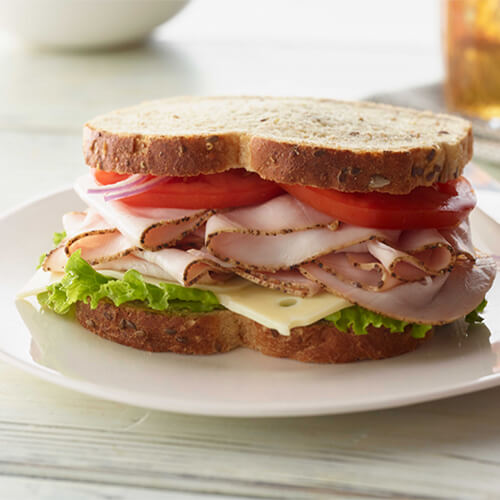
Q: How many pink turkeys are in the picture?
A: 0